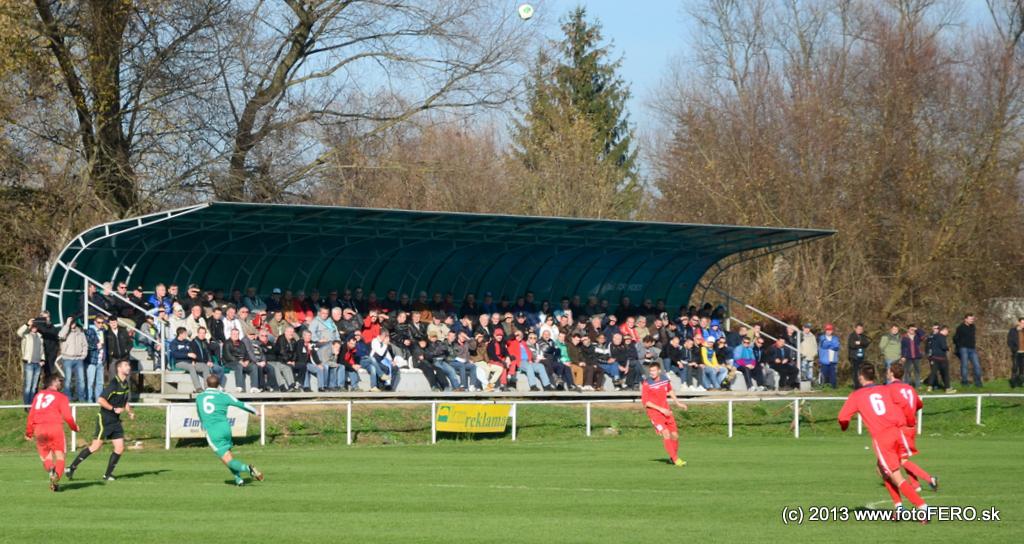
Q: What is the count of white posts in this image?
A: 12